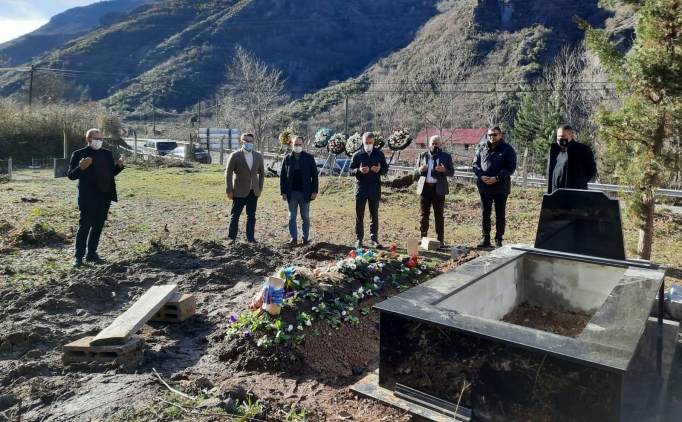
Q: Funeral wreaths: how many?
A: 6